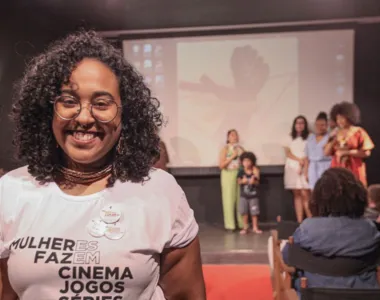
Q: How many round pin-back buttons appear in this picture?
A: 3